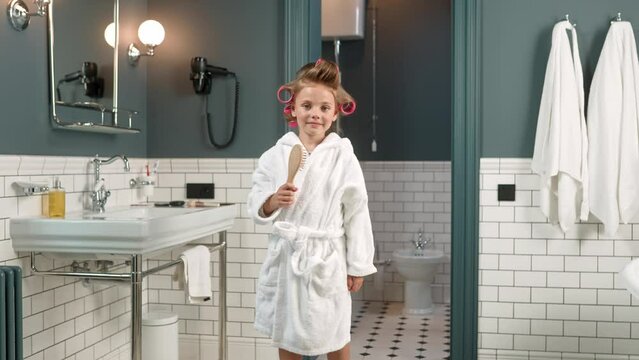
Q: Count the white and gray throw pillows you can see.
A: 0